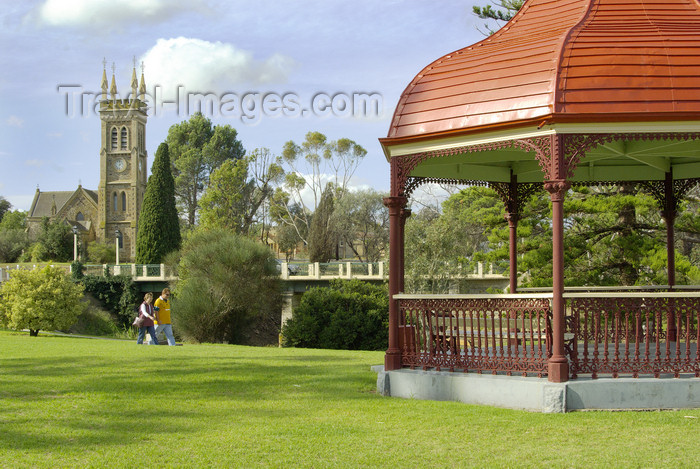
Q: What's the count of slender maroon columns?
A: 5